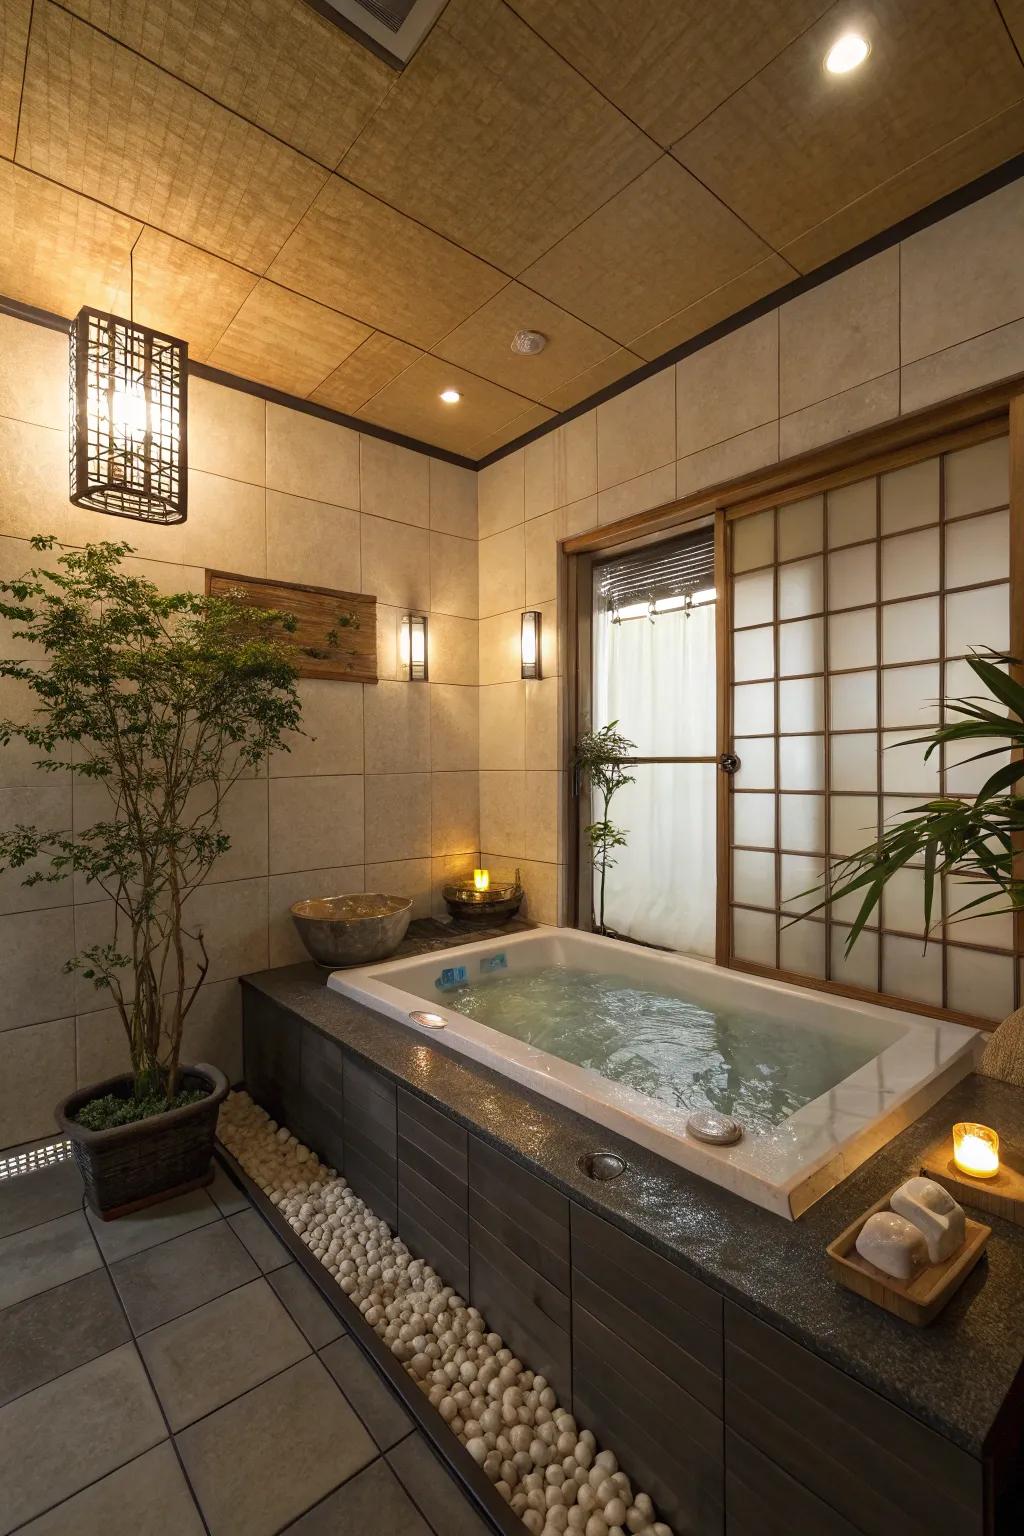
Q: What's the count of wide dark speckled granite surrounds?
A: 1